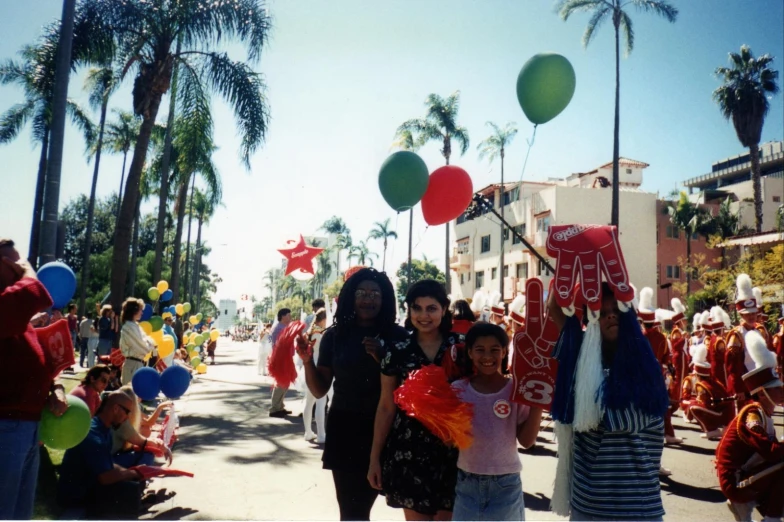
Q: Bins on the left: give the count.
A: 0